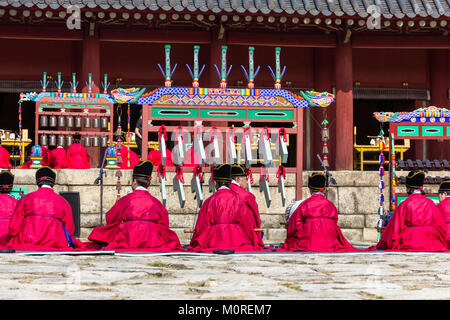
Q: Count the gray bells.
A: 15